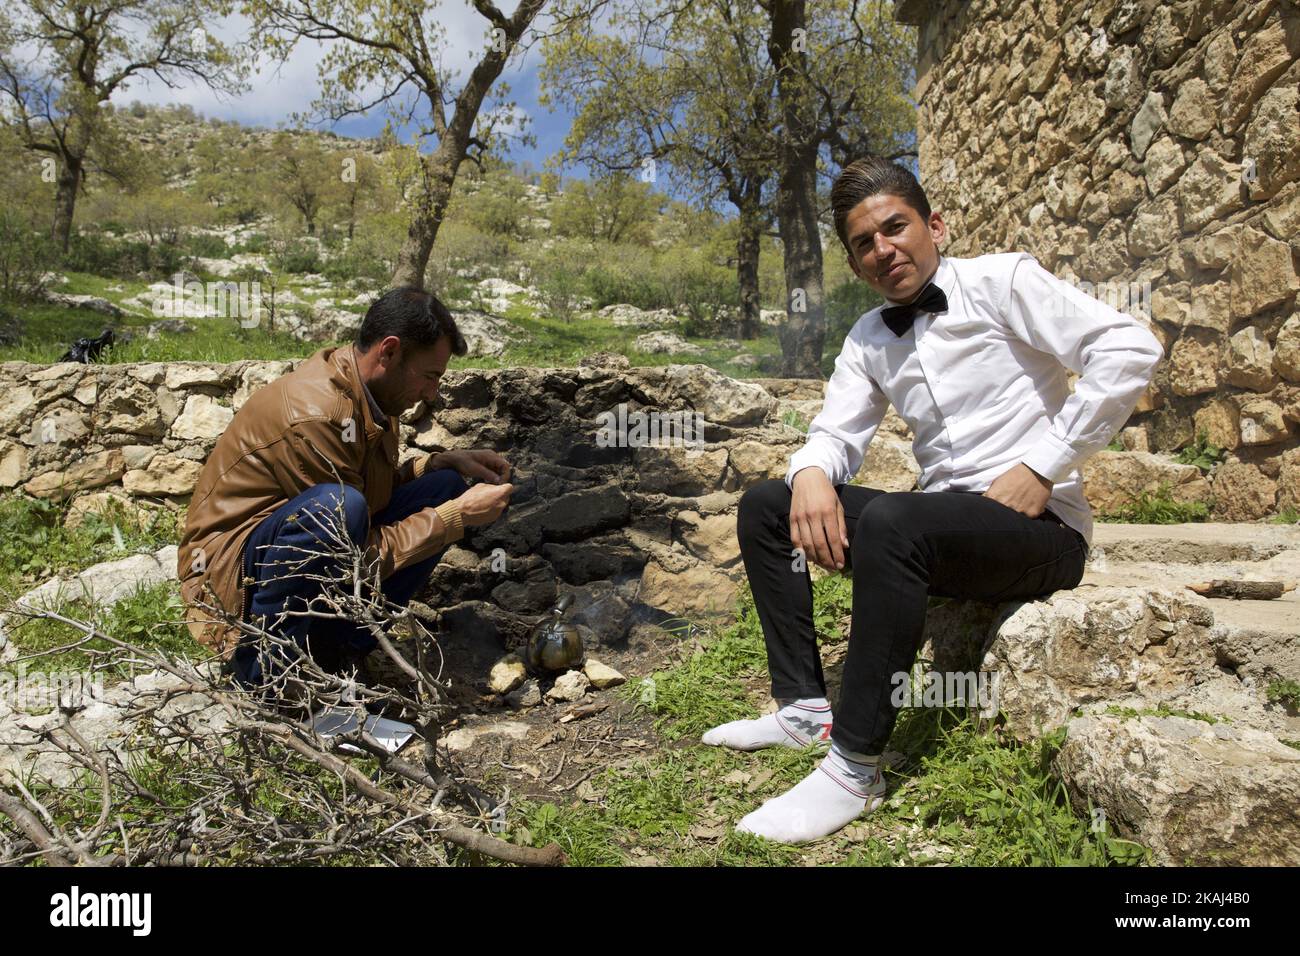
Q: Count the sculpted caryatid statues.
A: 0